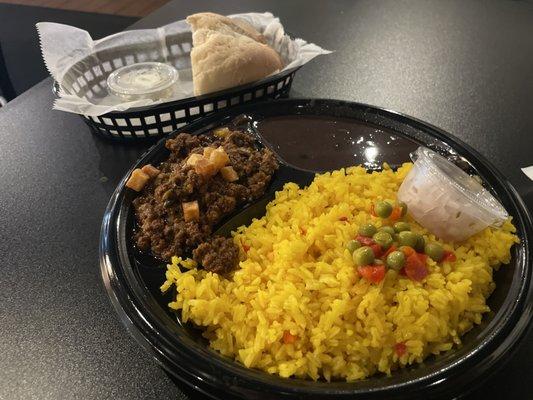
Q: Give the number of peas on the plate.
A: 12